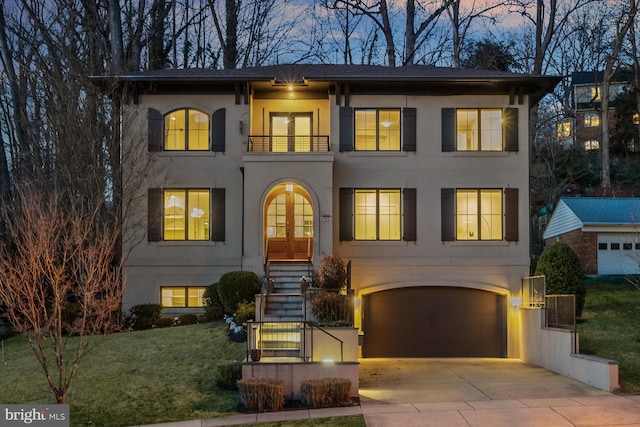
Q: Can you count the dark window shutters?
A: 12